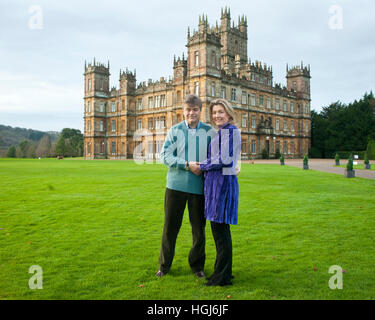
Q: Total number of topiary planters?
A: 5